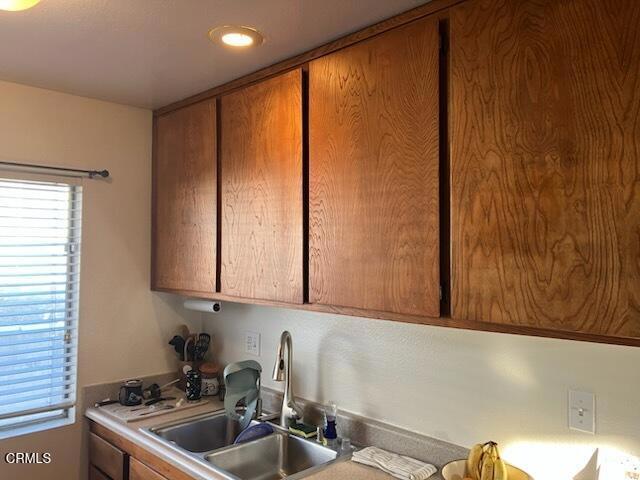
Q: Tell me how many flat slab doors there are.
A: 4